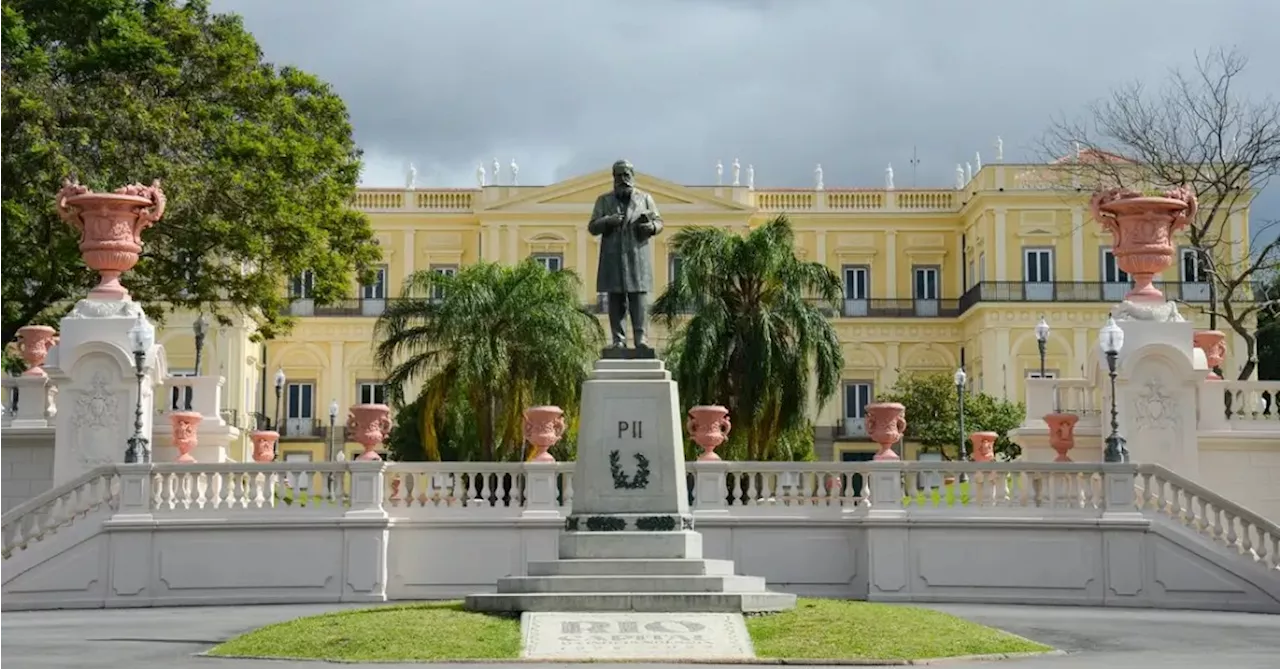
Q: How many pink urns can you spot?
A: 12